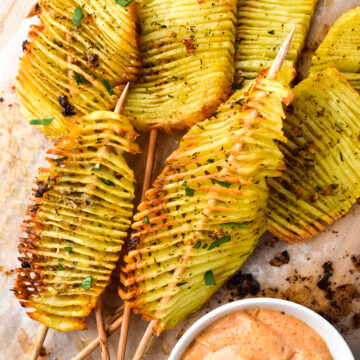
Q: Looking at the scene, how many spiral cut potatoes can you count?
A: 7